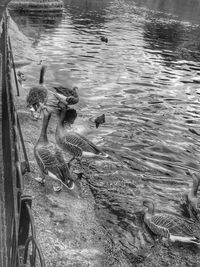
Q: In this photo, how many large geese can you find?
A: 5